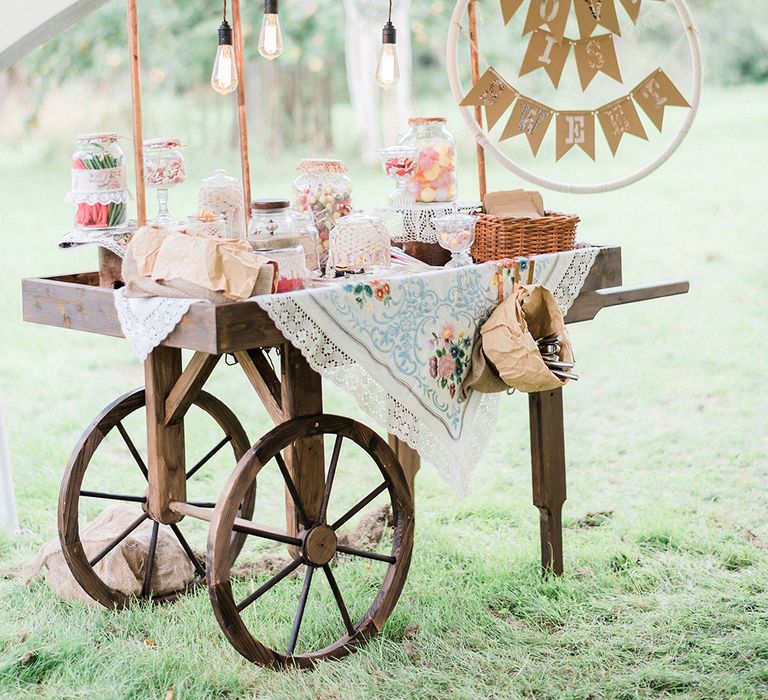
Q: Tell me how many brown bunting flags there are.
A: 11